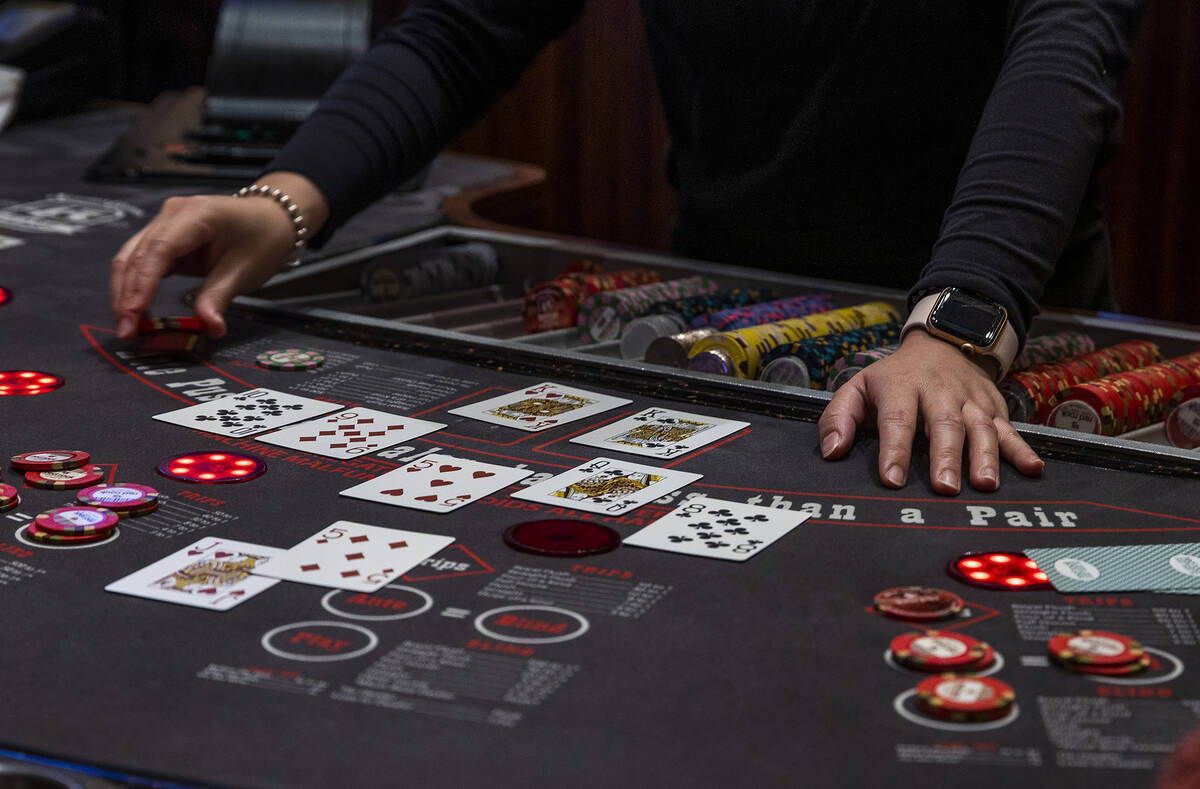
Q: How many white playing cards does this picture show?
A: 9